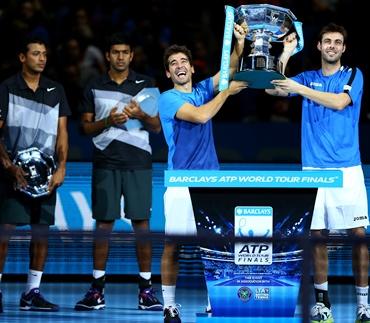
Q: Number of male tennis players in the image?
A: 4